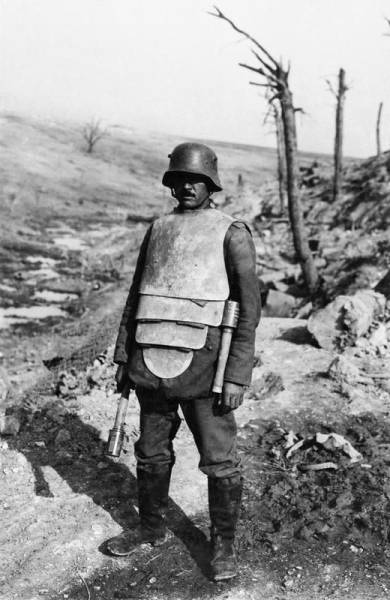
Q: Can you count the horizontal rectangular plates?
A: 2